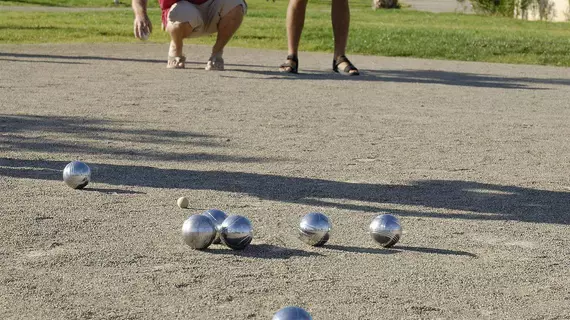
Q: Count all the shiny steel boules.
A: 7